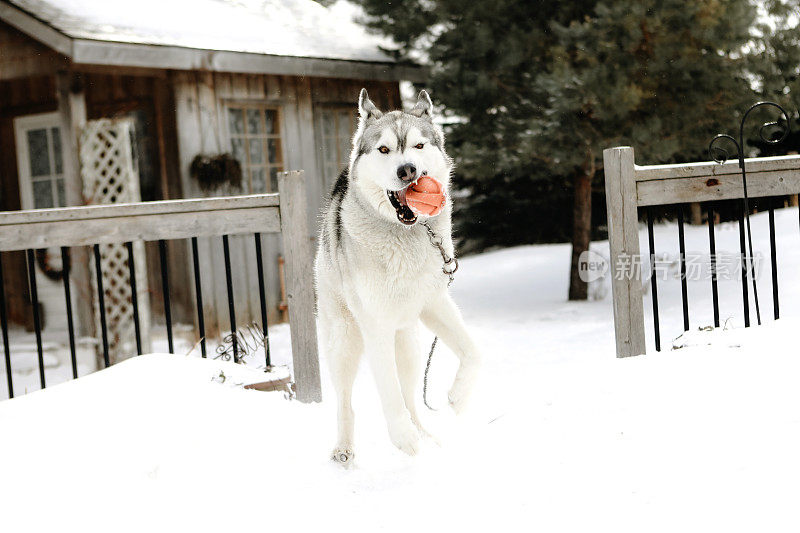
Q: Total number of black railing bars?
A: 14